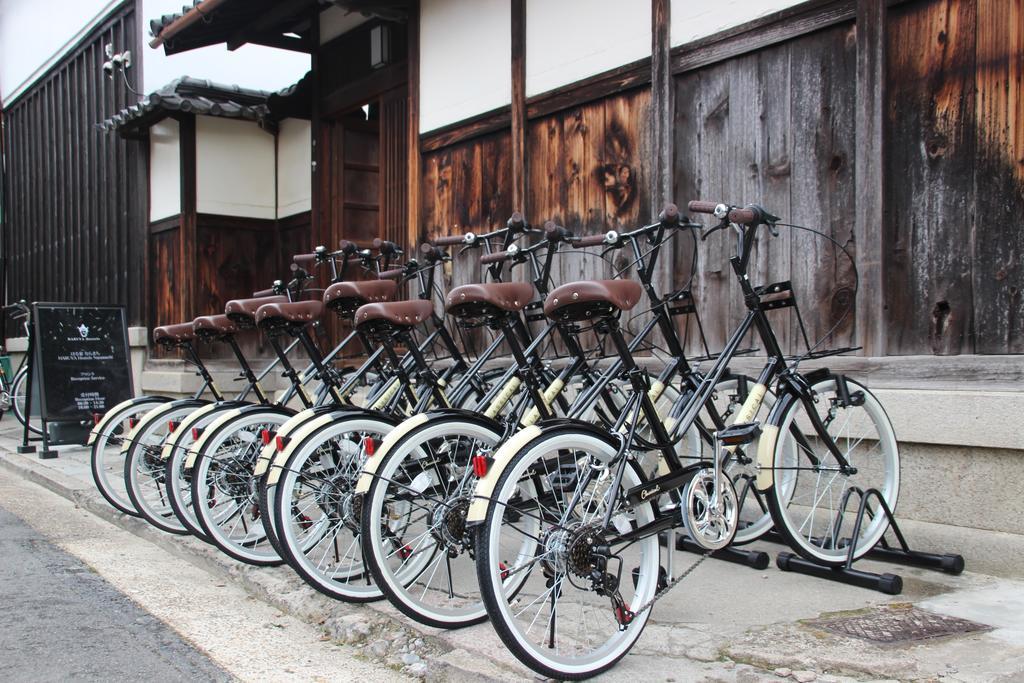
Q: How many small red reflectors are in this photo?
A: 8